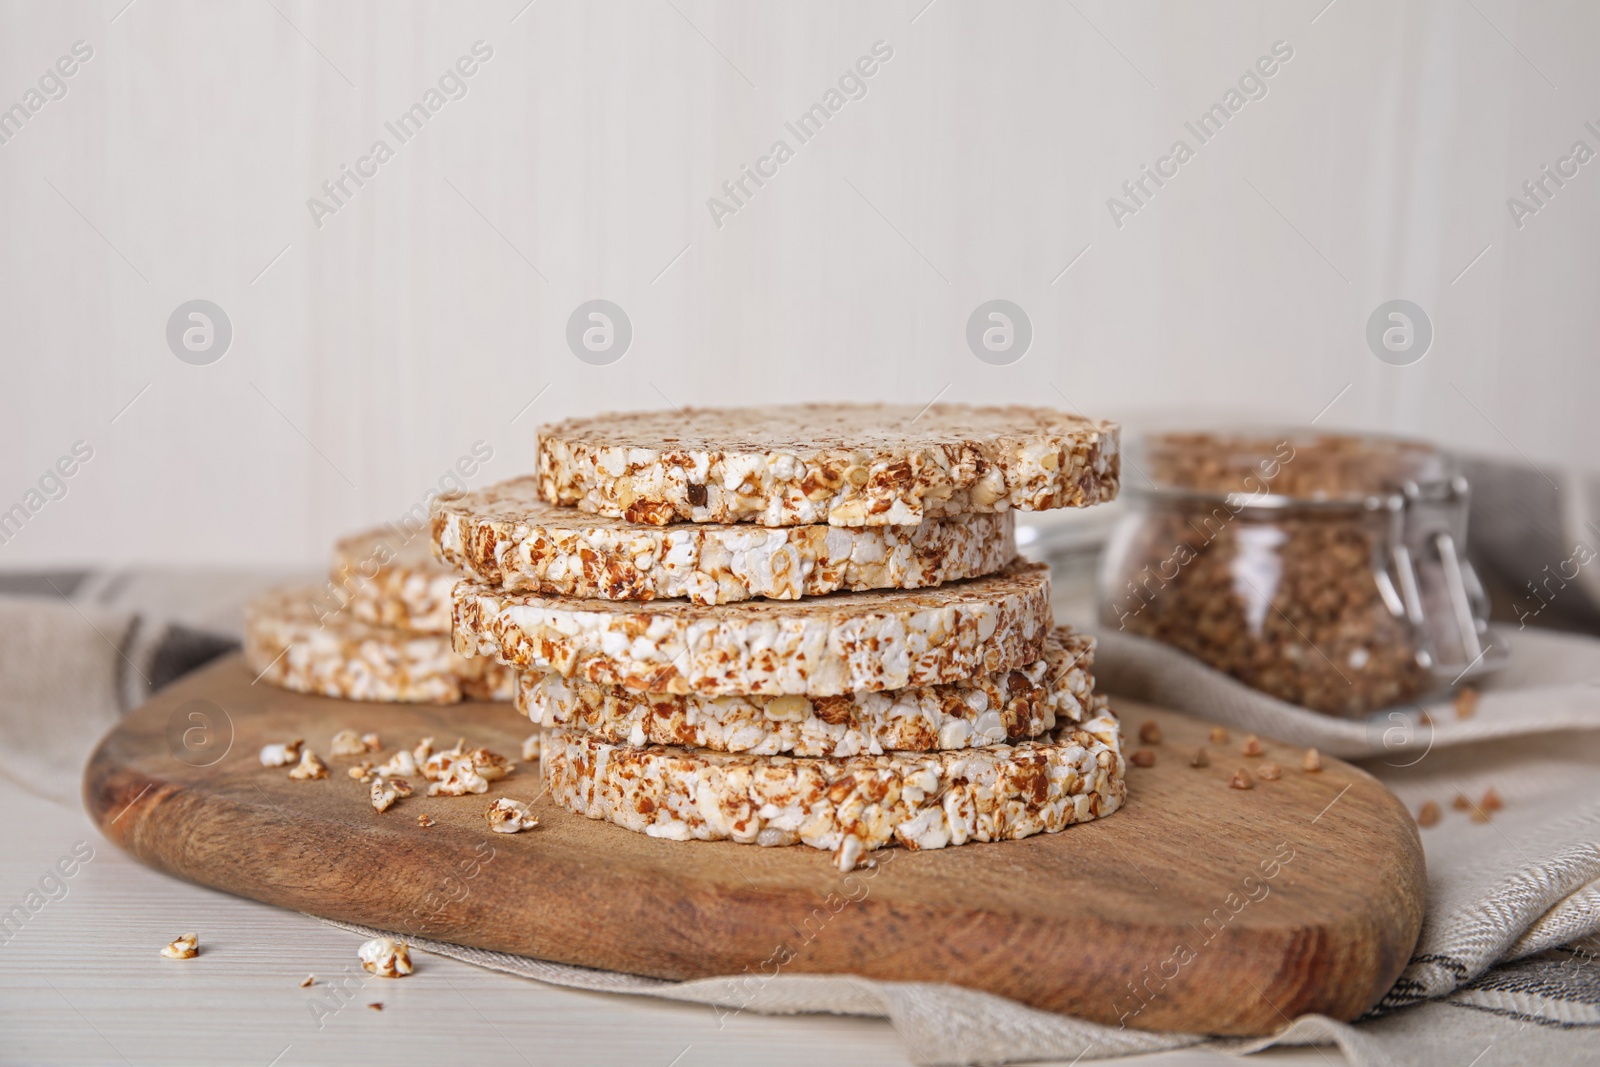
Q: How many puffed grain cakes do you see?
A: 7